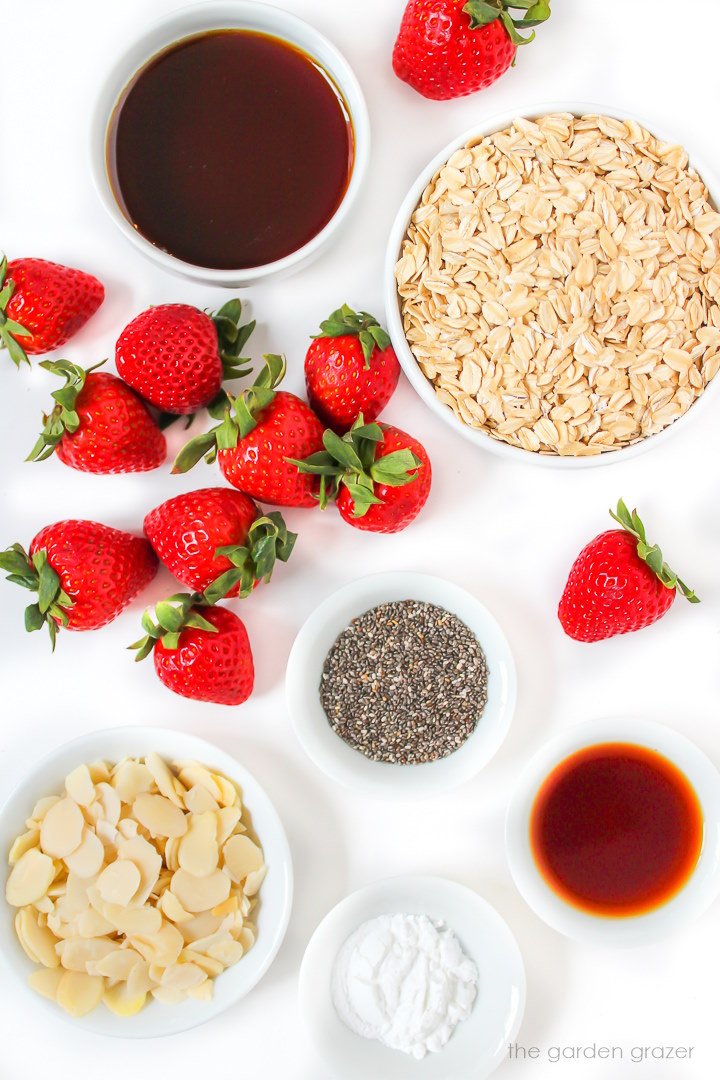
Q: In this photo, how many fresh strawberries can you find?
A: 11